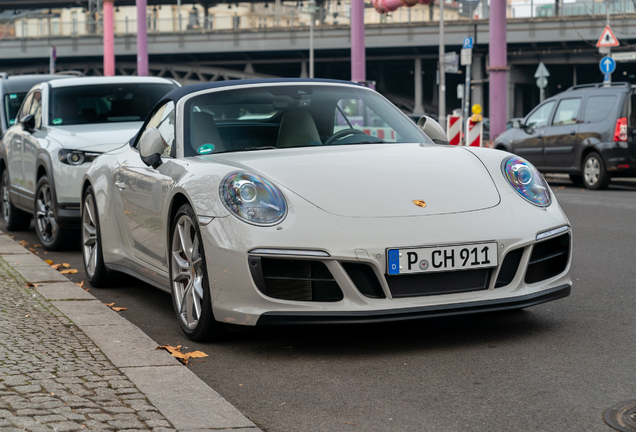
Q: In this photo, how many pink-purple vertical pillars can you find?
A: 4